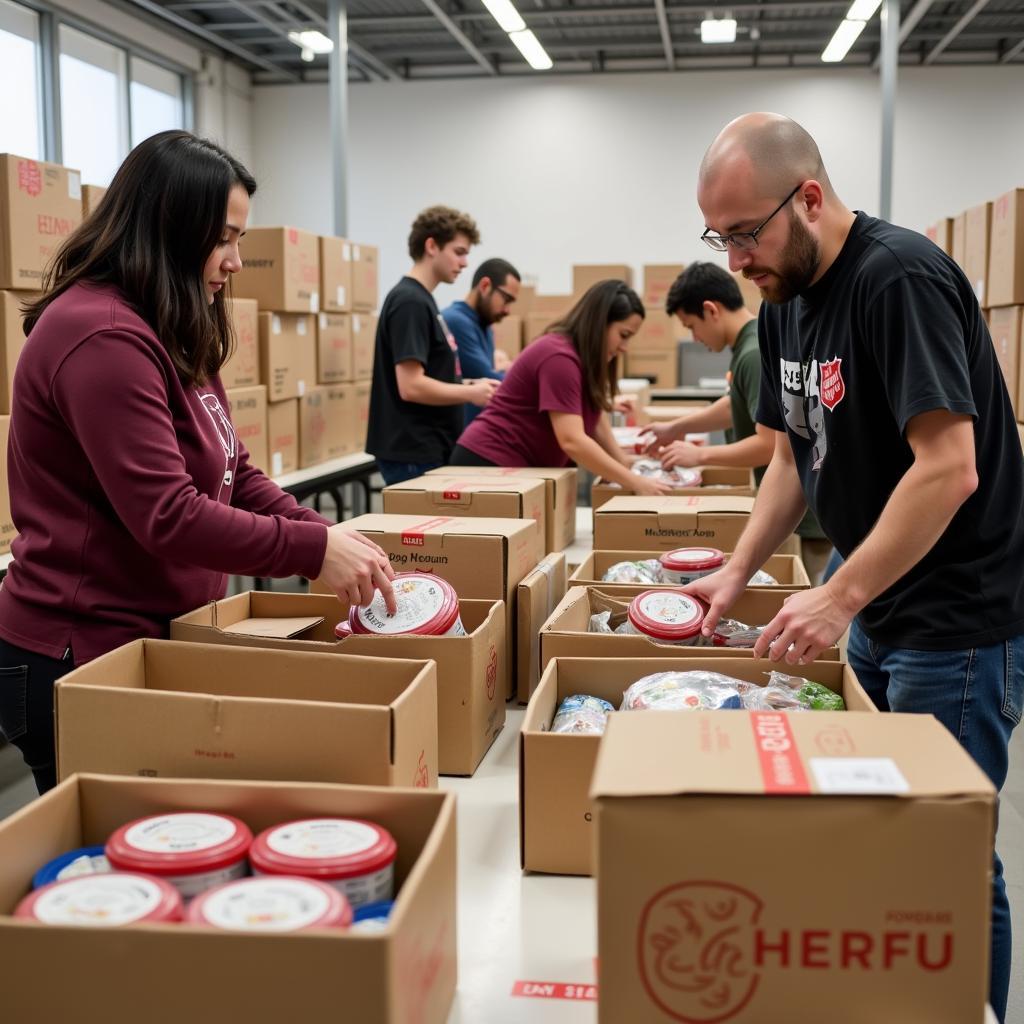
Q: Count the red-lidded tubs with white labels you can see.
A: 7